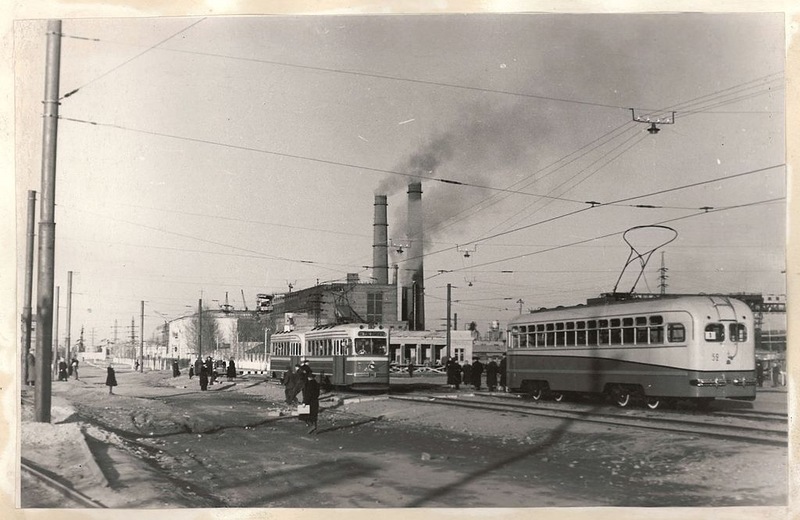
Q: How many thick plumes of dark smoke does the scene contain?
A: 2